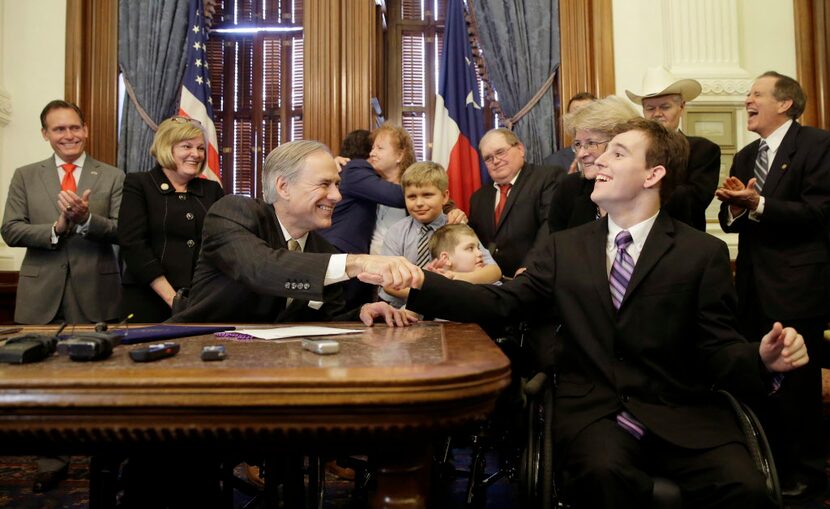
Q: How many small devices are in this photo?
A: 5